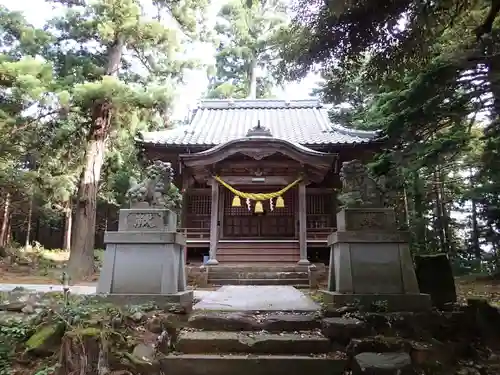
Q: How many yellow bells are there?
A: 3